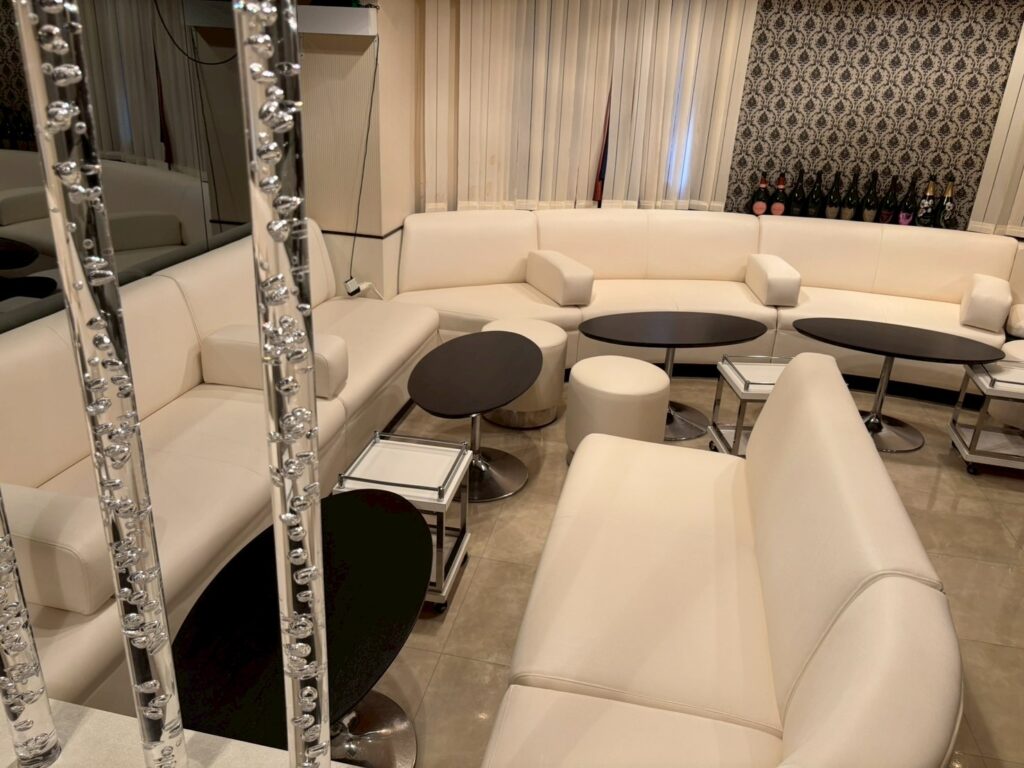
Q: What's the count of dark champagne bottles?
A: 11